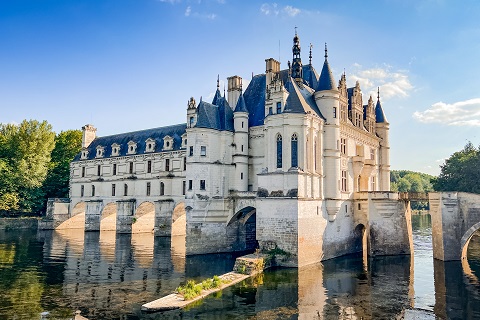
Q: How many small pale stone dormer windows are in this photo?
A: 7